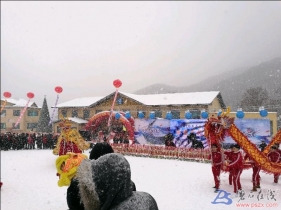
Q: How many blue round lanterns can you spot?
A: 10